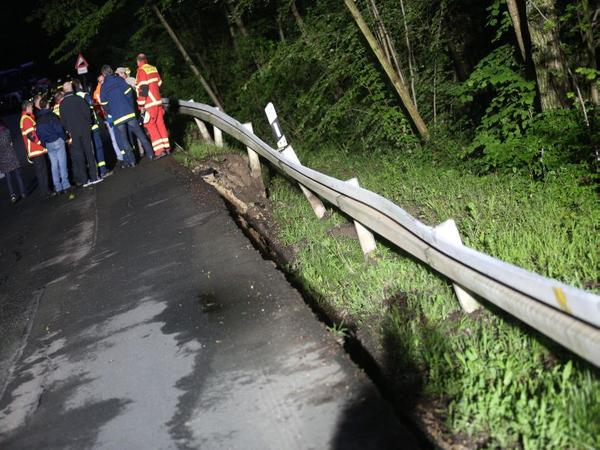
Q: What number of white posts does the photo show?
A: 6